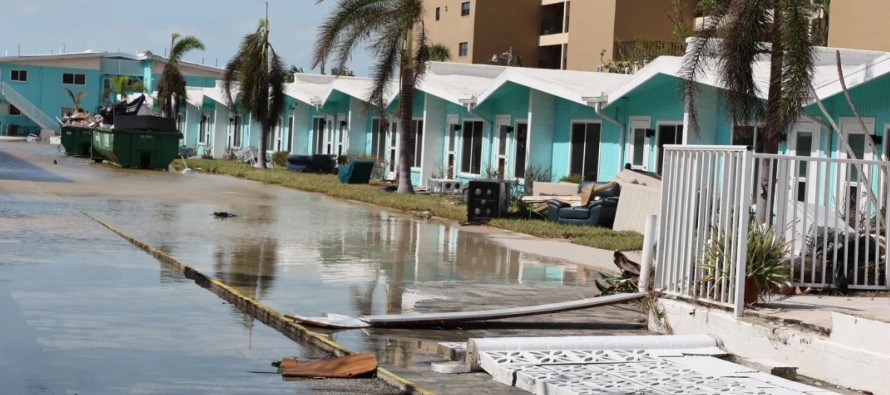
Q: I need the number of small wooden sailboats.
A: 0